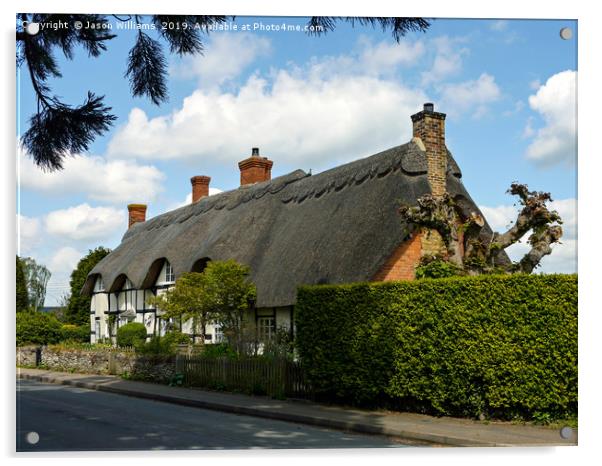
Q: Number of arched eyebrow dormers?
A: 4